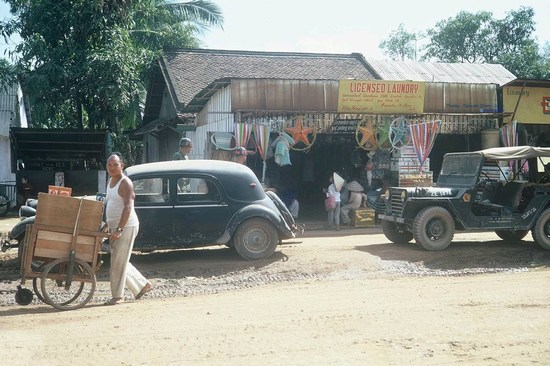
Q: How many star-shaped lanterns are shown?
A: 4